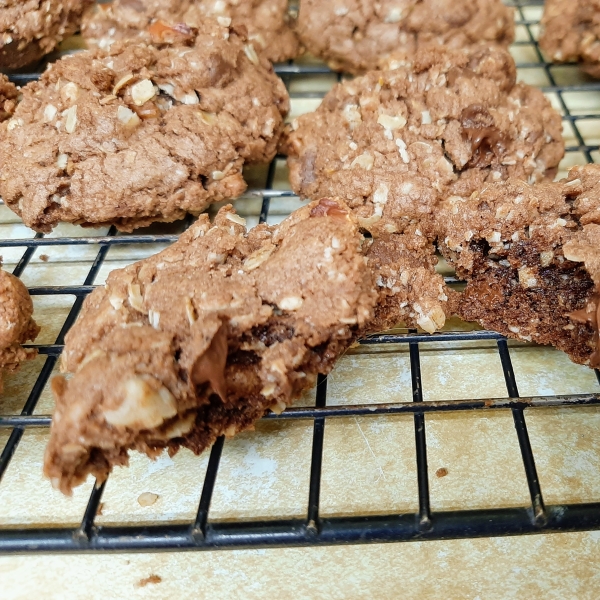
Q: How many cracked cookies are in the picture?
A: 2